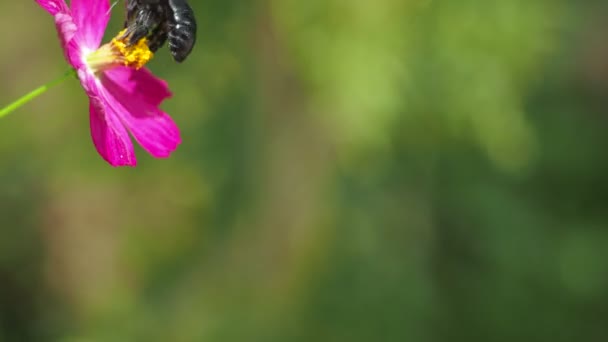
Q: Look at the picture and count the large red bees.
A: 0